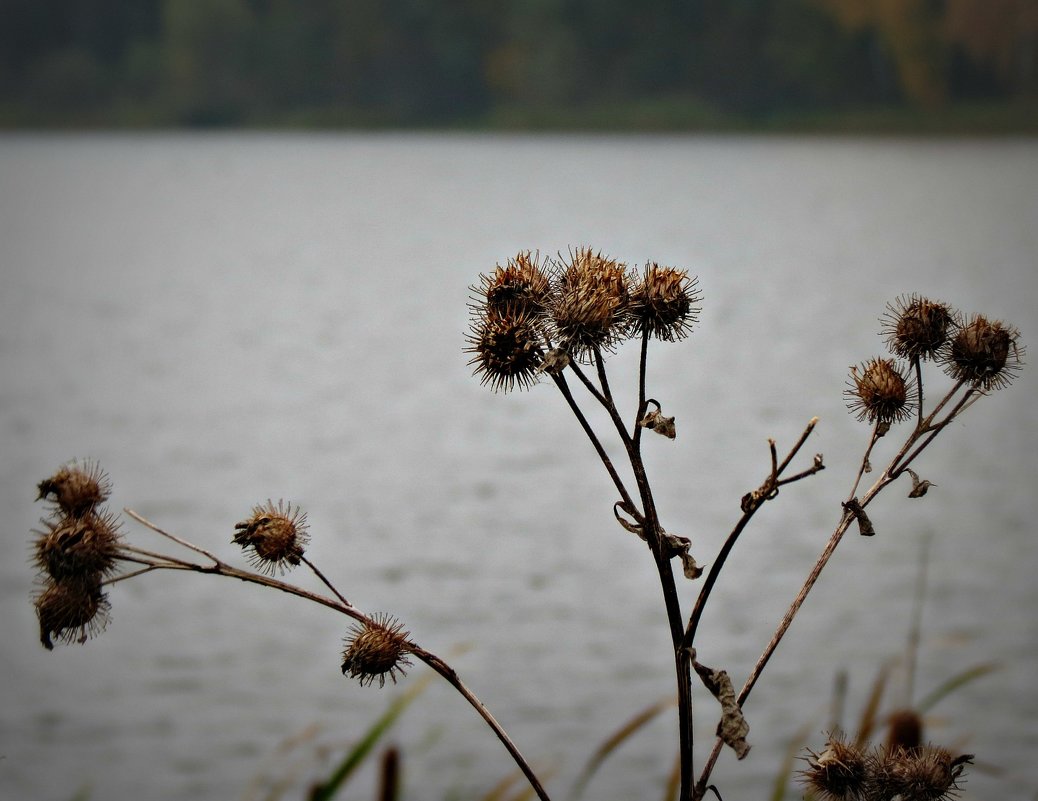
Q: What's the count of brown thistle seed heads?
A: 15